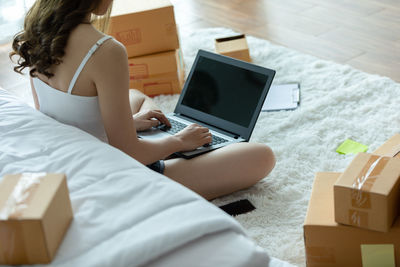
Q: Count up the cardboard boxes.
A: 7